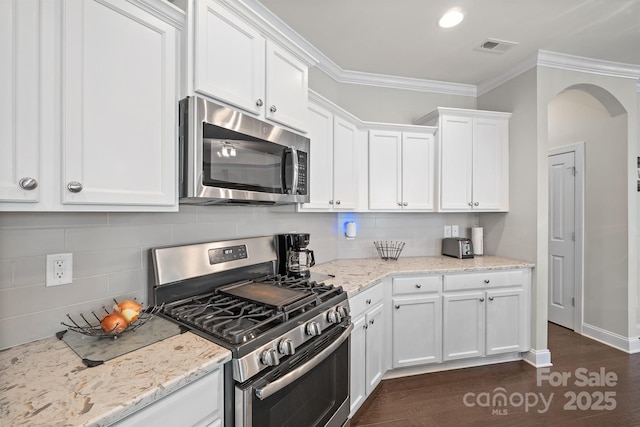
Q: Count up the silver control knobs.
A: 5